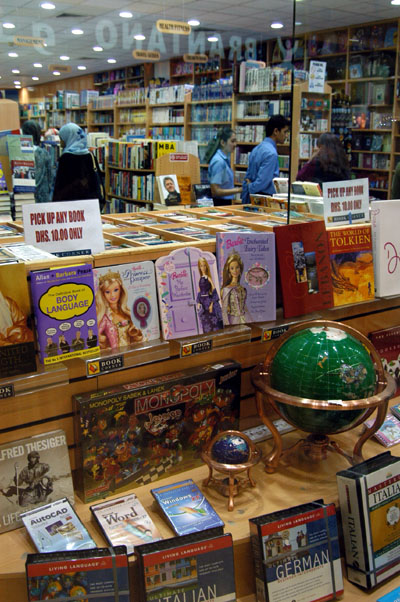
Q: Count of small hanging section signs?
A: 5